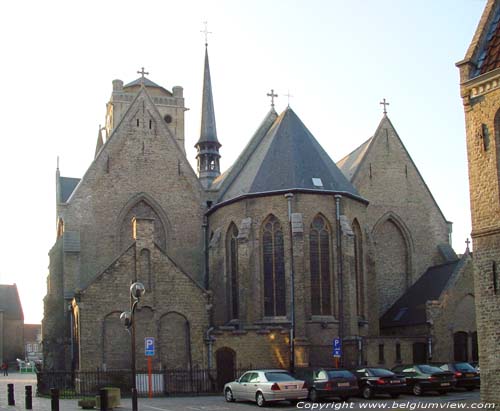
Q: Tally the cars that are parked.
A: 5